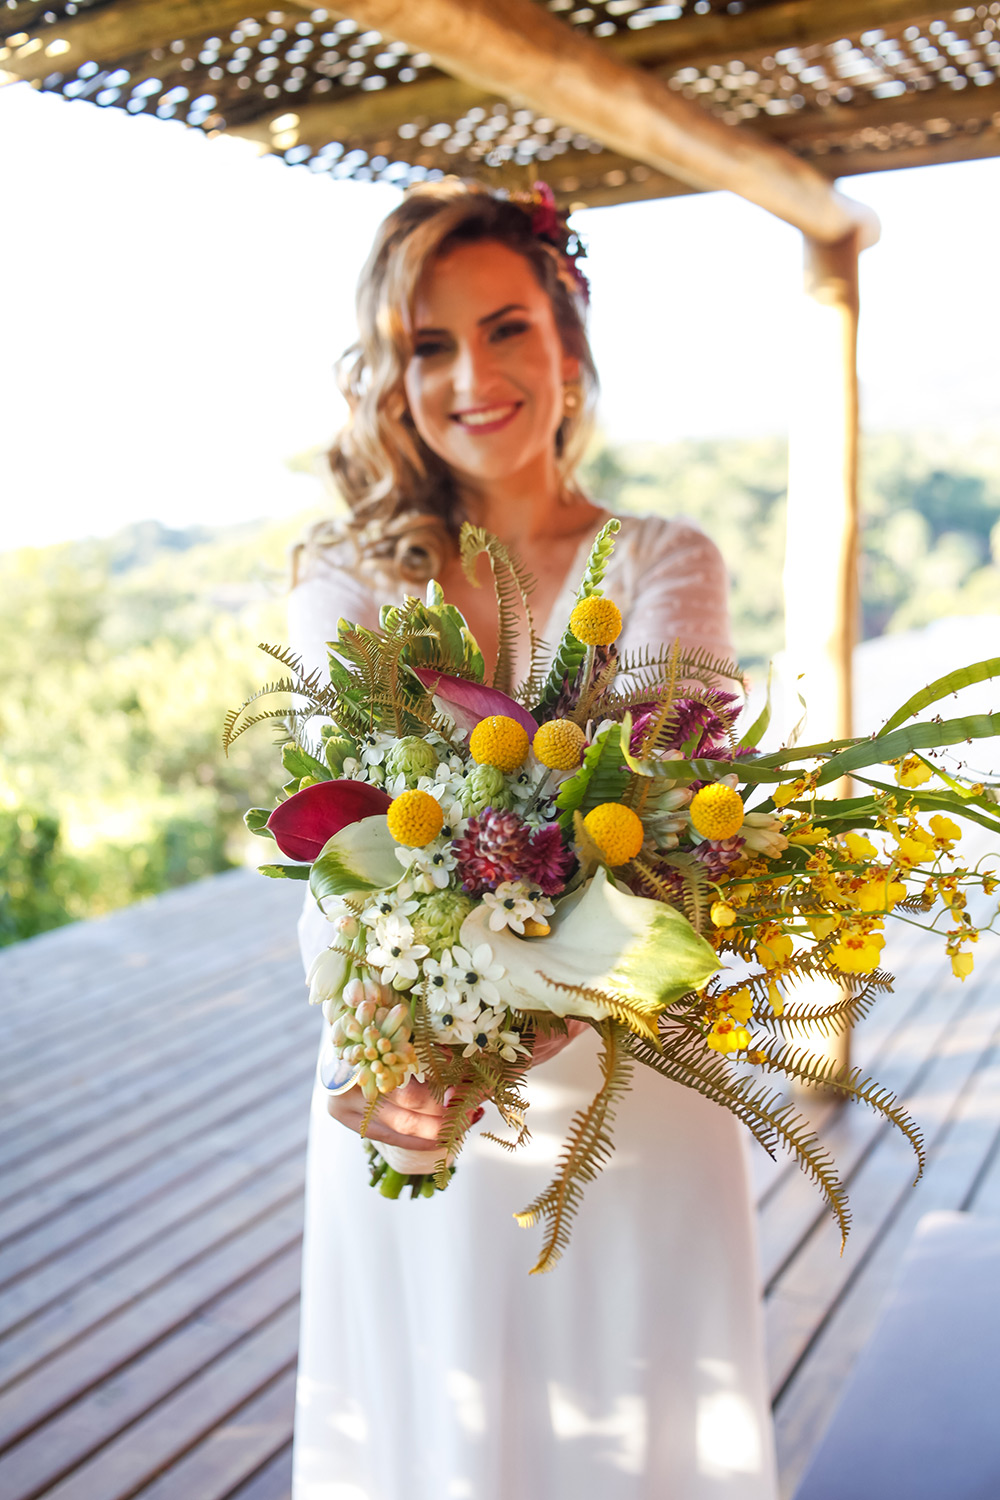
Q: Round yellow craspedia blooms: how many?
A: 6